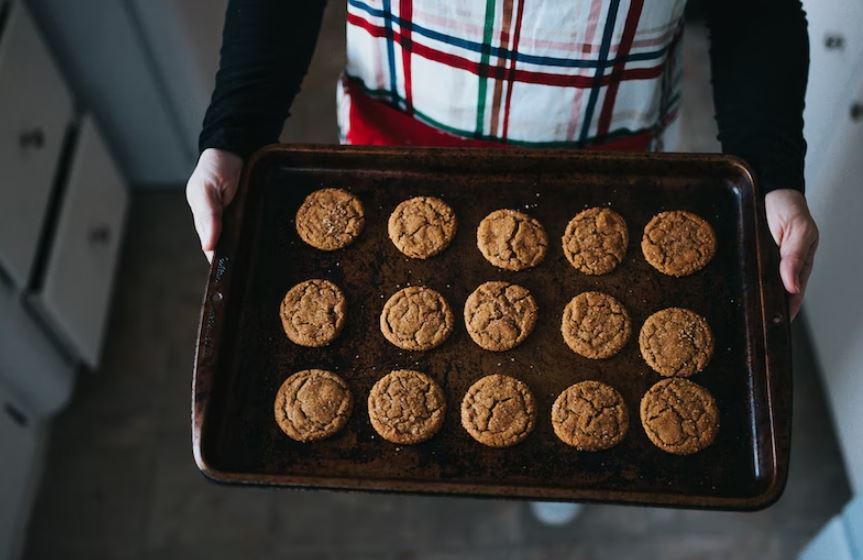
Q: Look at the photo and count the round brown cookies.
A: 15